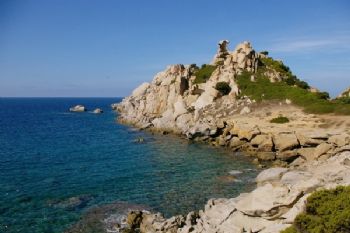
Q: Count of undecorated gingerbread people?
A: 0